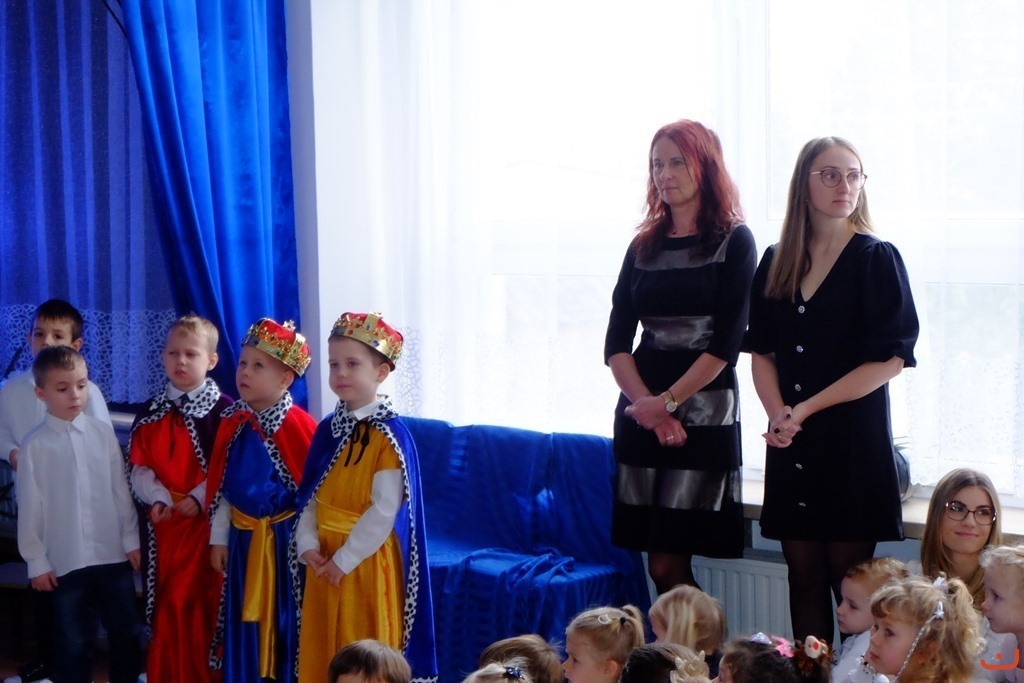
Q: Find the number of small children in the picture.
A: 15